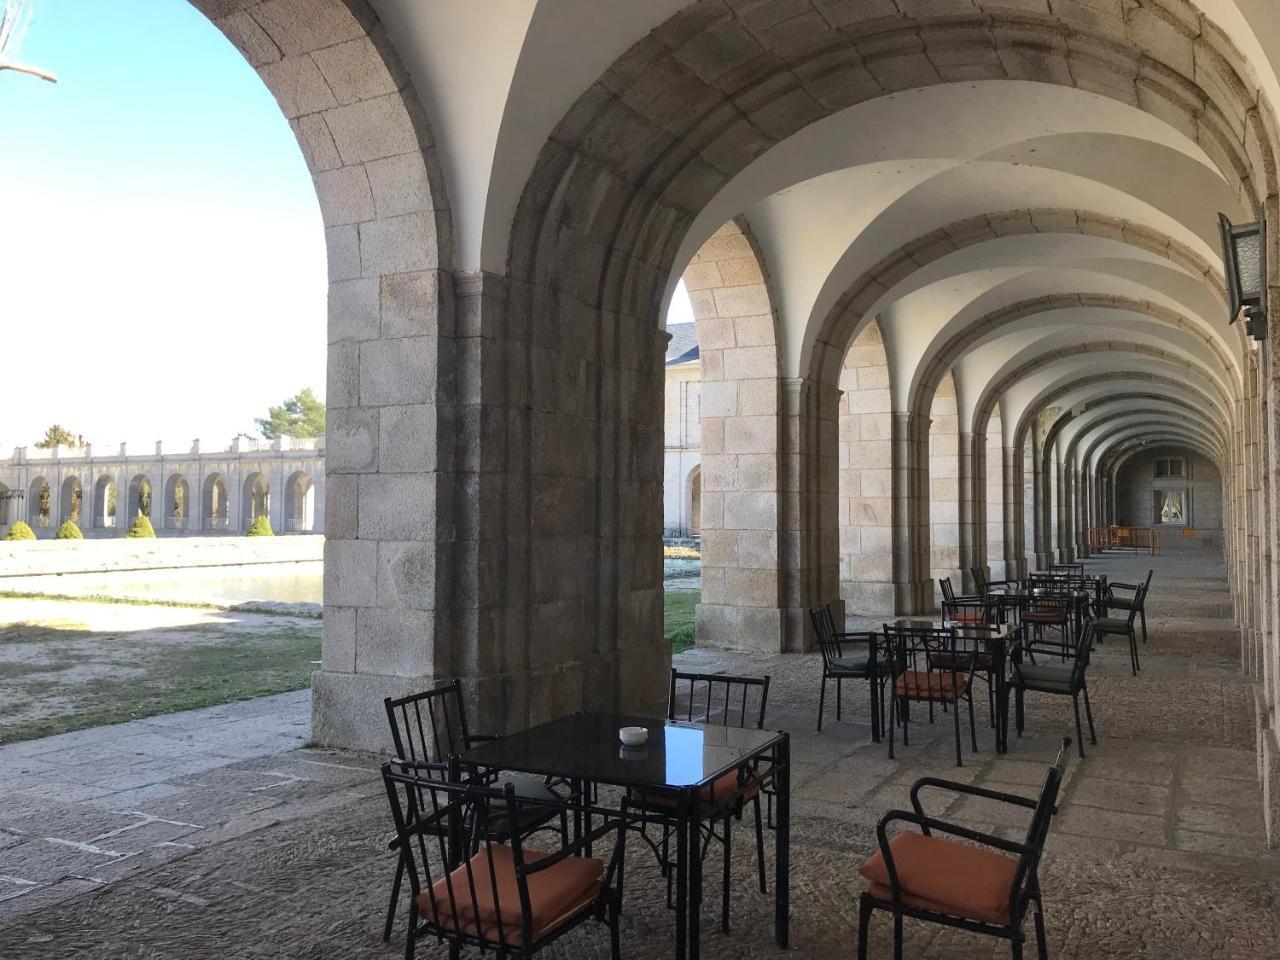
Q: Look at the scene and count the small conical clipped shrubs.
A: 4